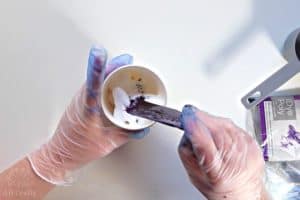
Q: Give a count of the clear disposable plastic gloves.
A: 2